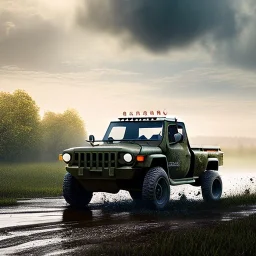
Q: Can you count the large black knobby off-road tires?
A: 3